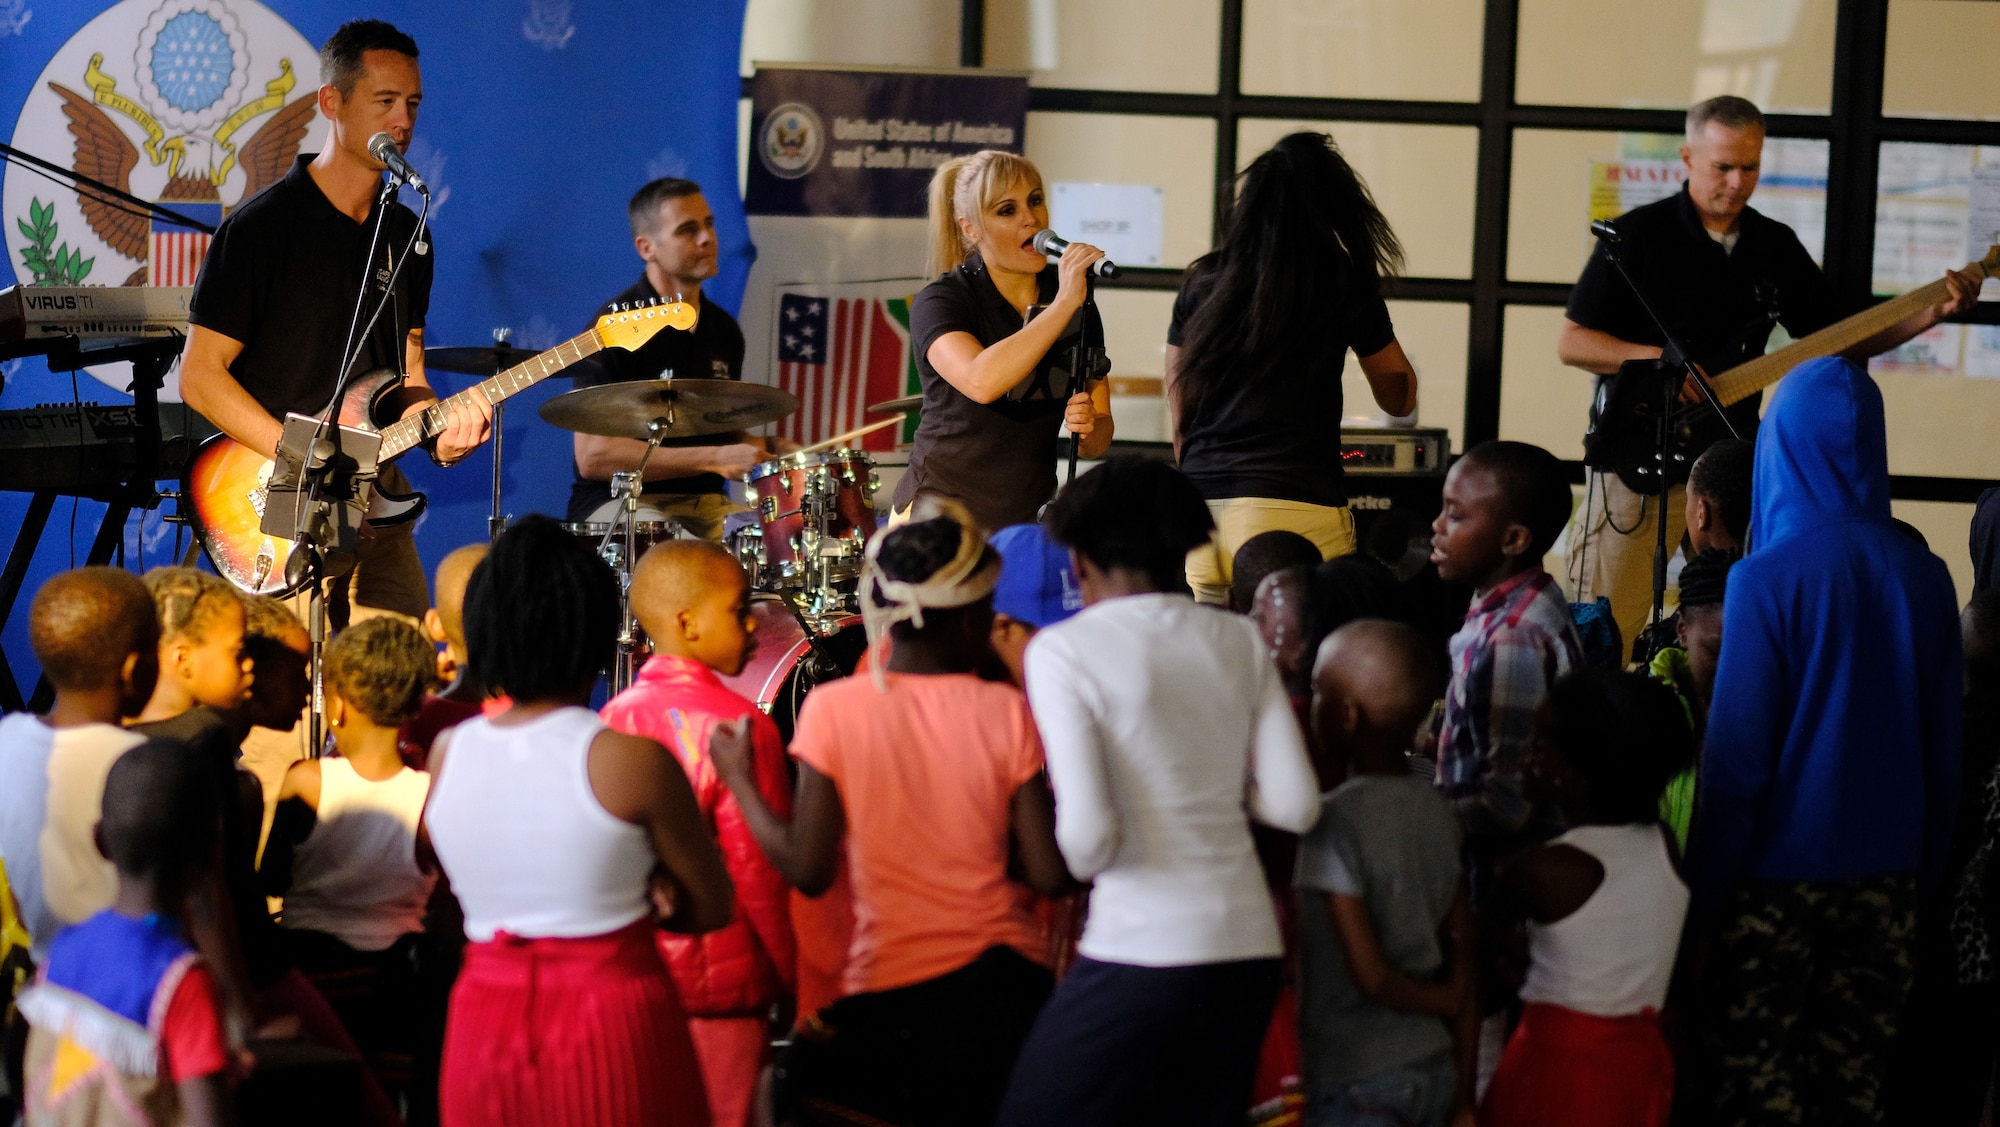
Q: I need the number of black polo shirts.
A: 5